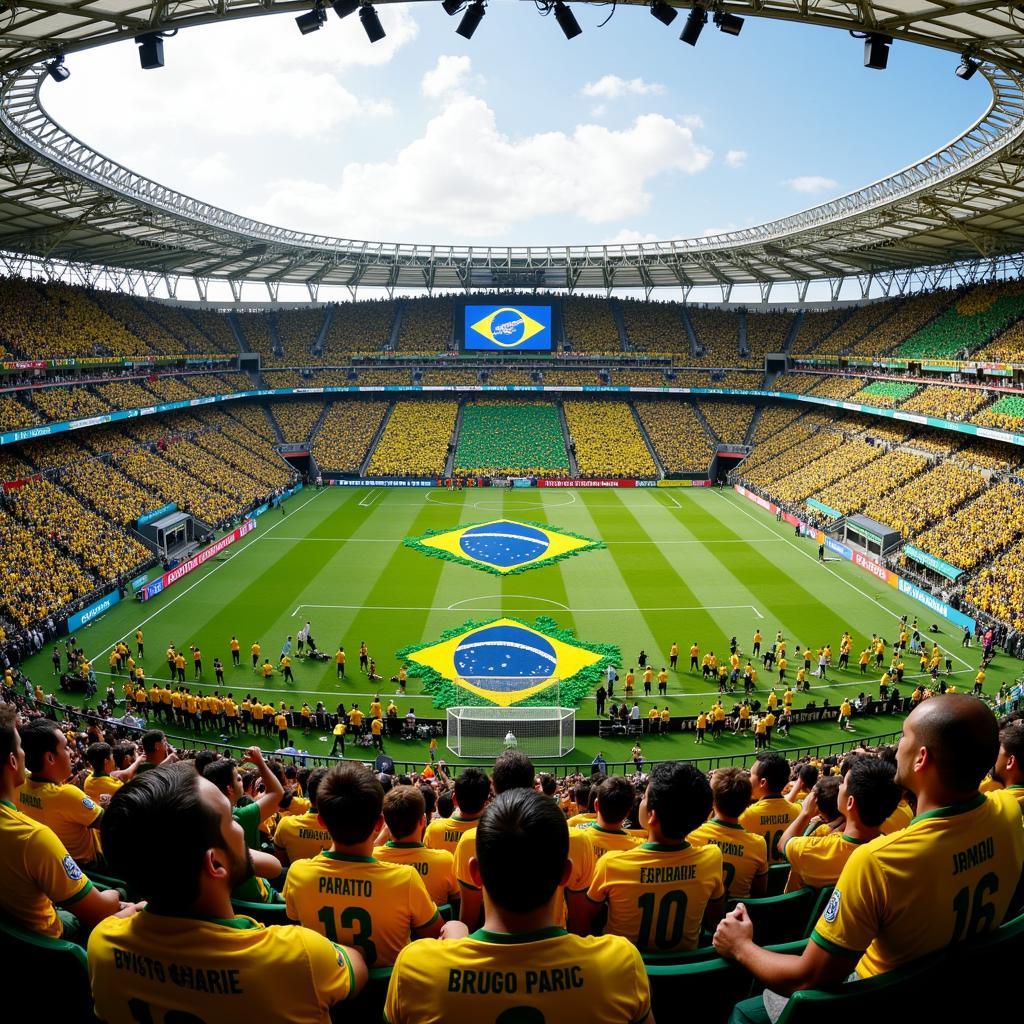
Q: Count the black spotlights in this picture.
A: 13